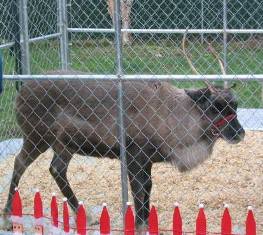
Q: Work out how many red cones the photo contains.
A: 12